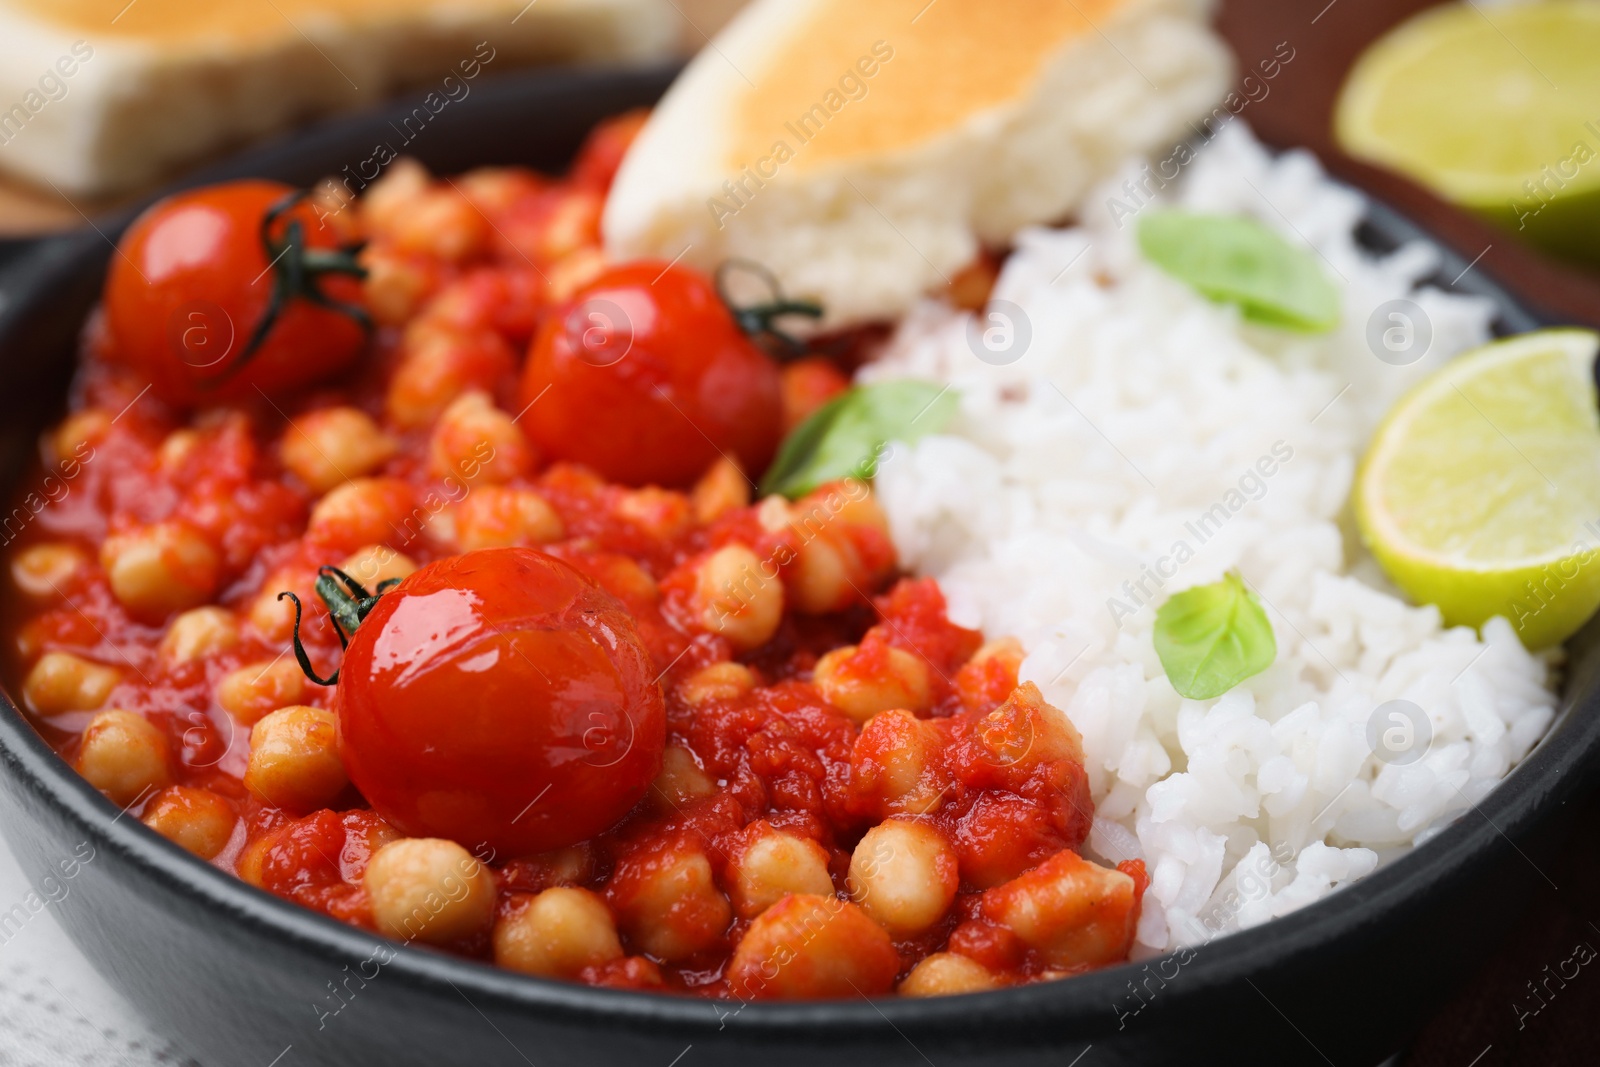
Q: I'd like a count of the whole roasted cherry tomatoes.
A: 3